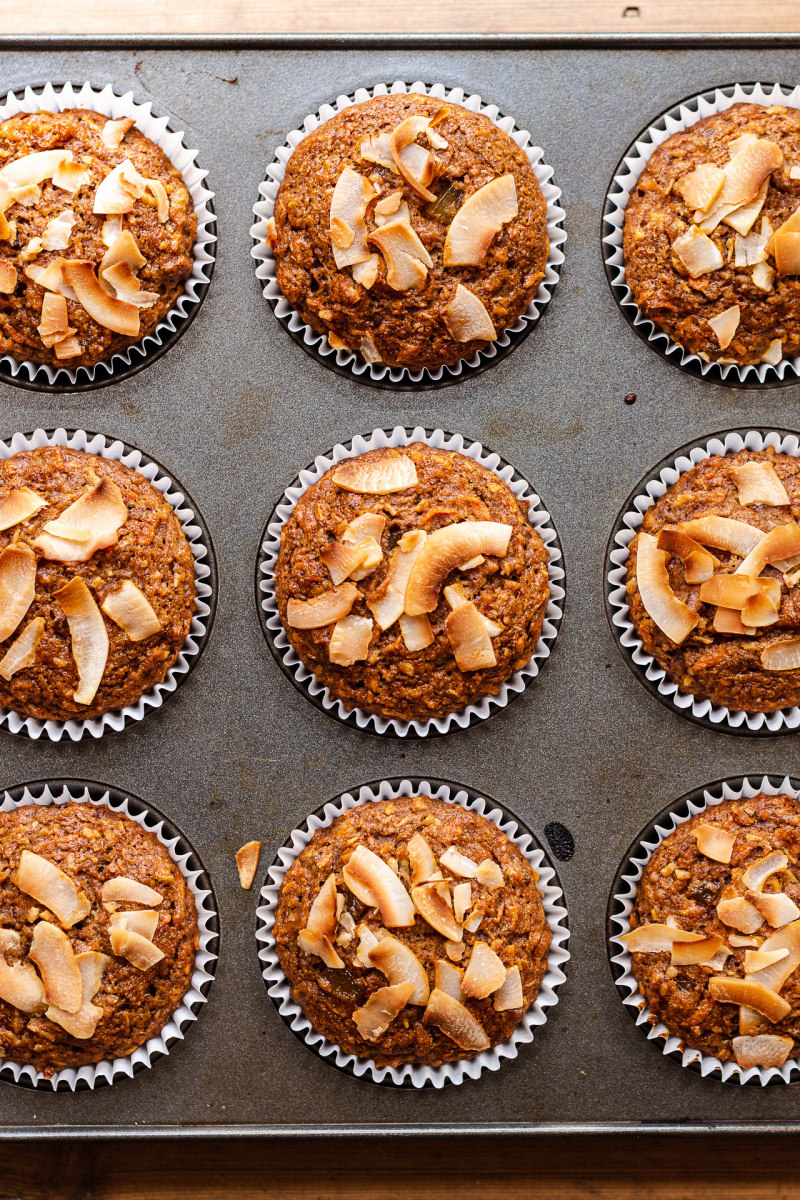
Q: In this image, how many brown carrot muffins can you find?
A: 9